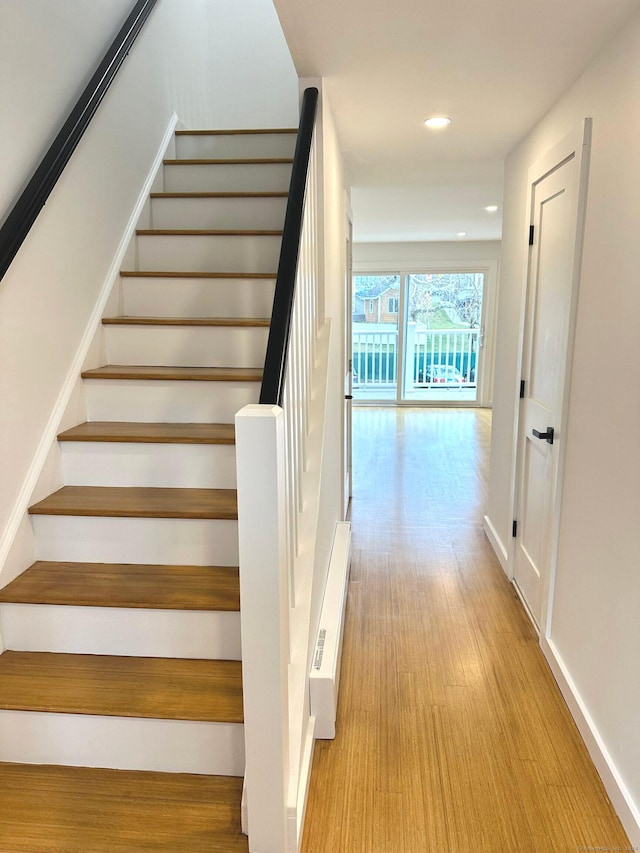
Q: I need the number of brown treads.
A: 12